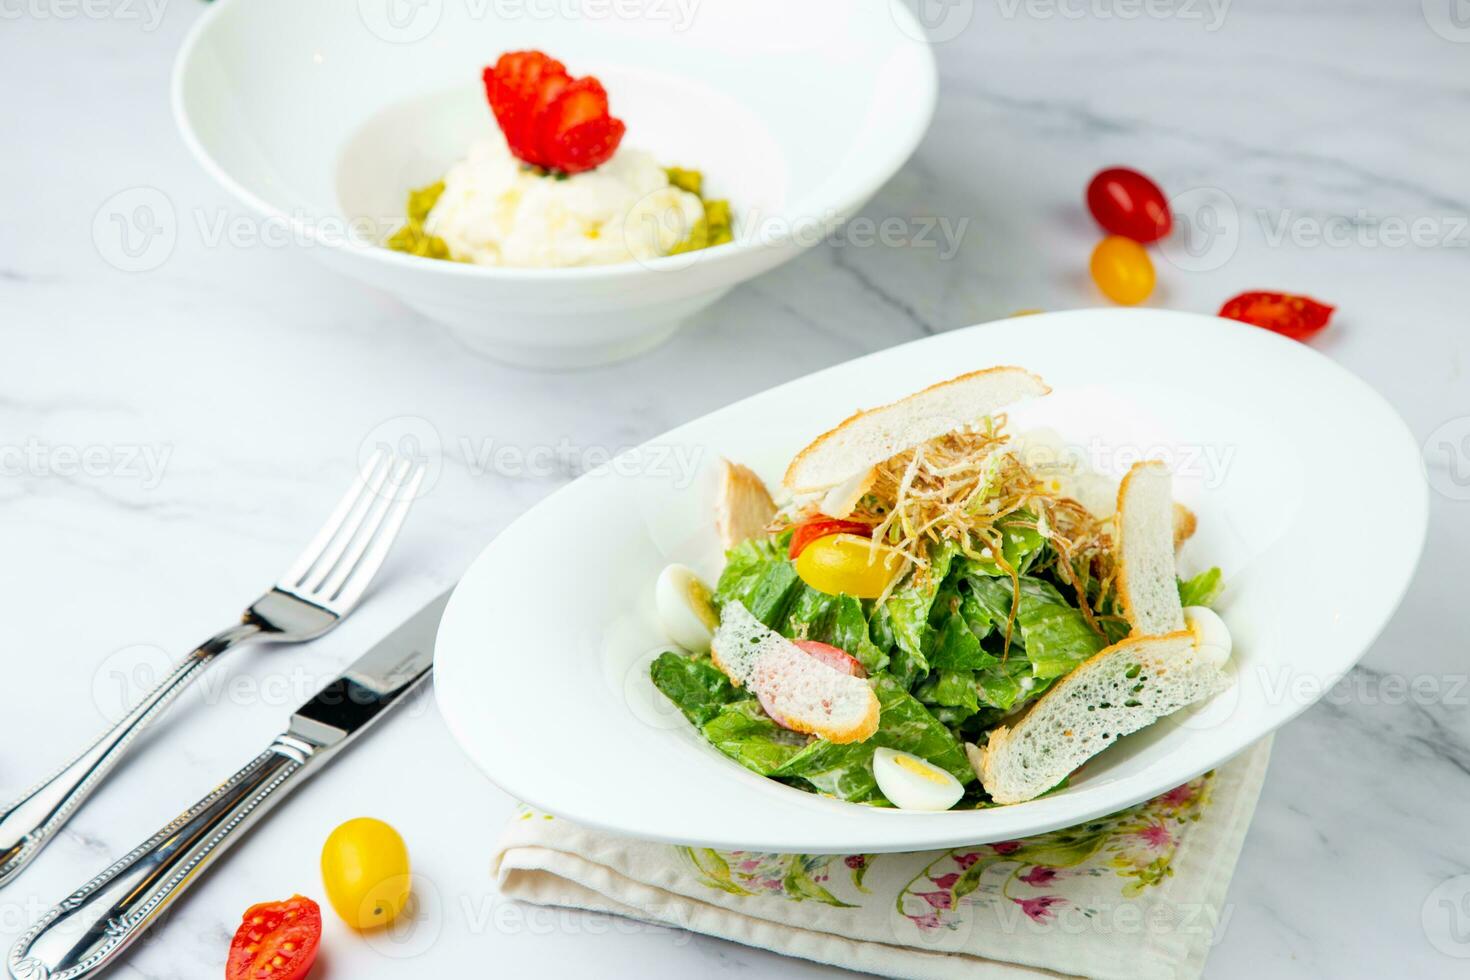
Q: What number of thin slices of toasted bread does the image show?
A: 4